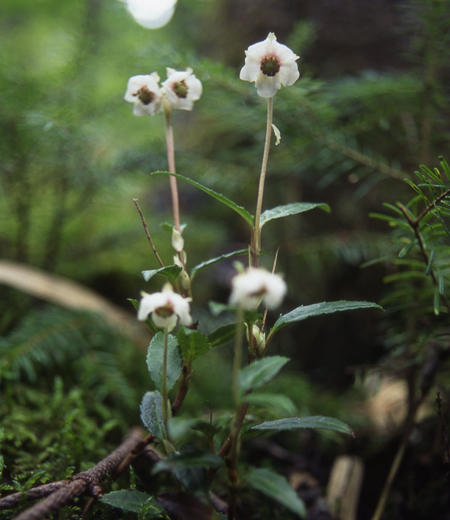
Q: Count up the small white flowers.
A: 5